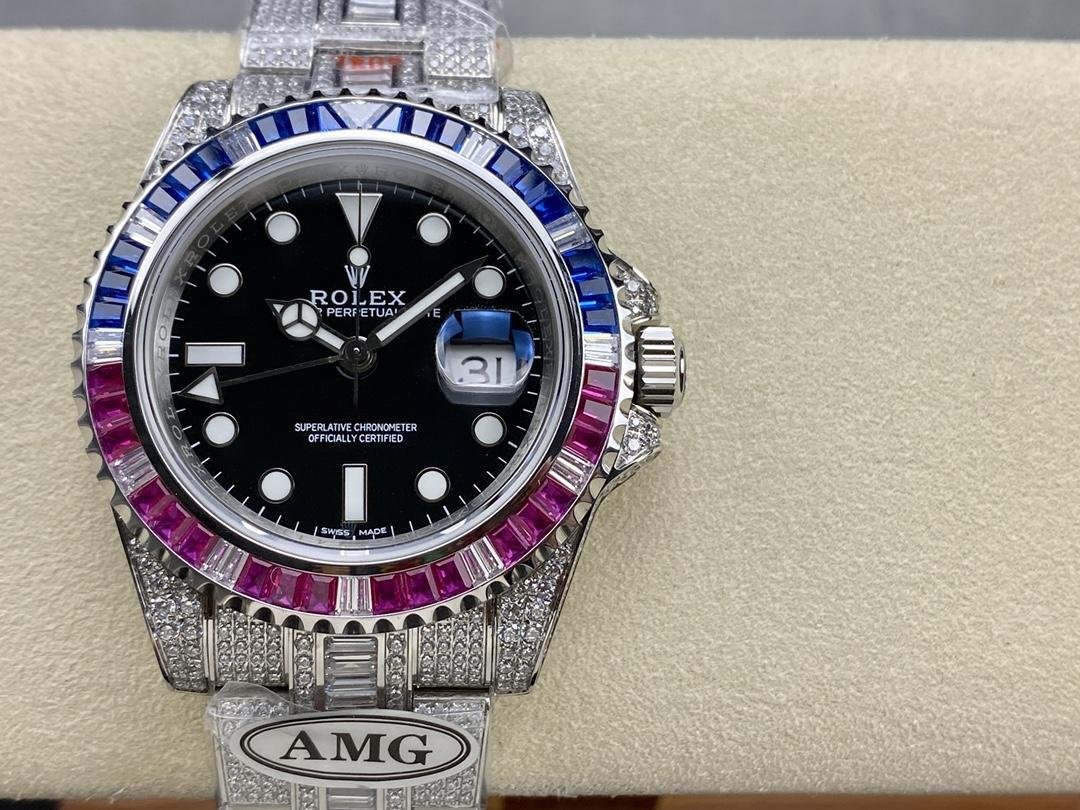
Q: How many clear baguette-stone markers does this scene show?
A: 11